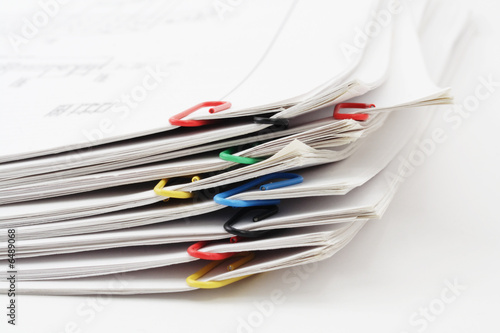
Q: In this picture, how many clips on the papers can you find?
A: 9